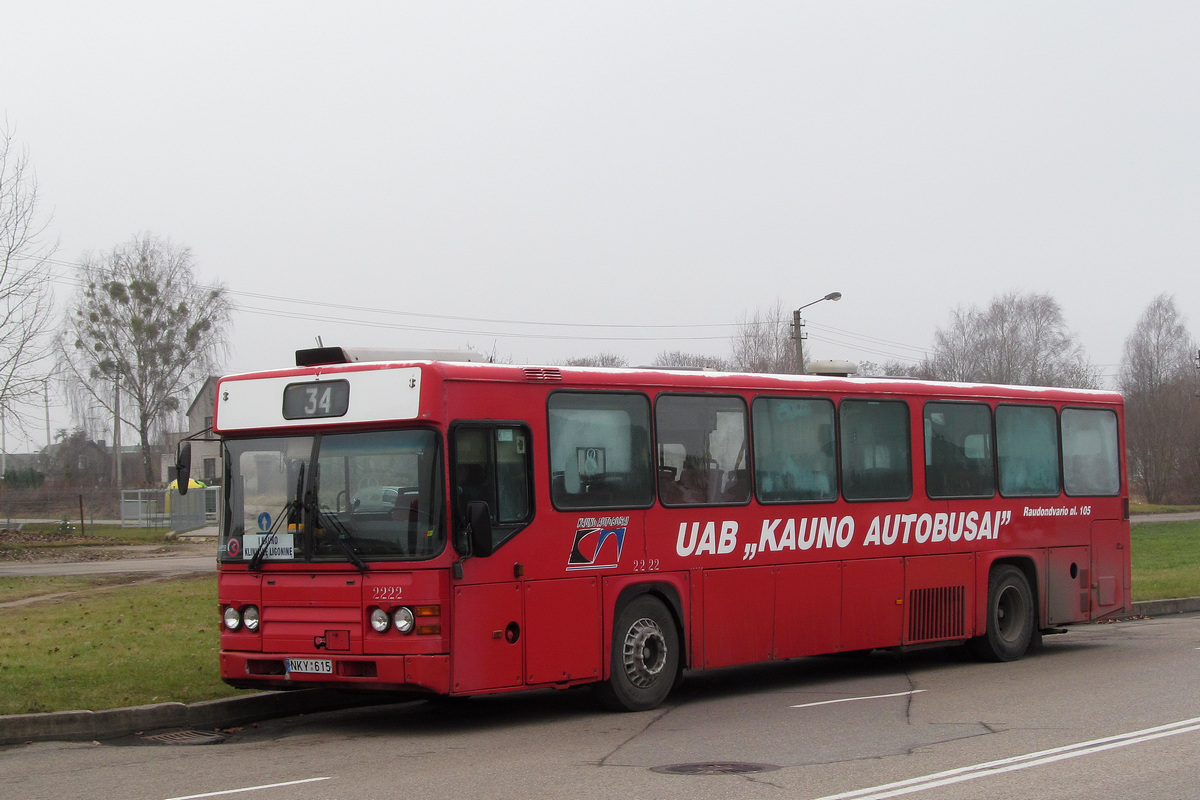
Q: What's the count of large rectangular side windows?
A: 7